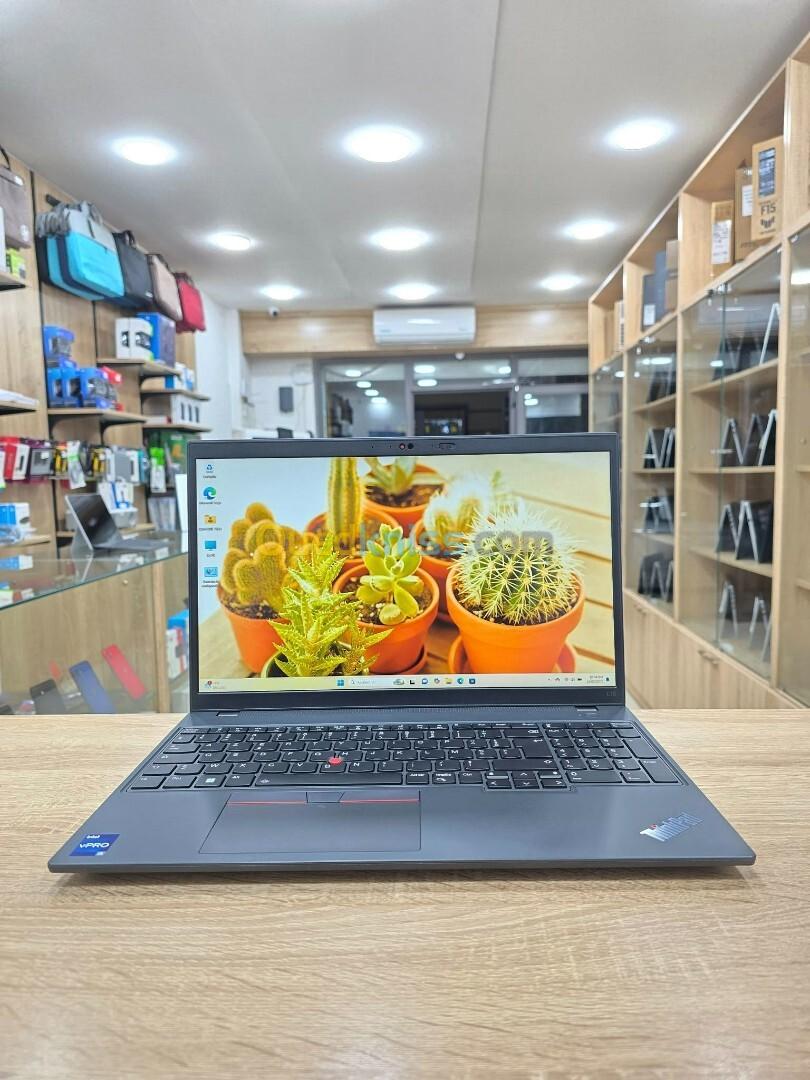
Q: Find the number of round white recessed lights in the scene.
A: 9